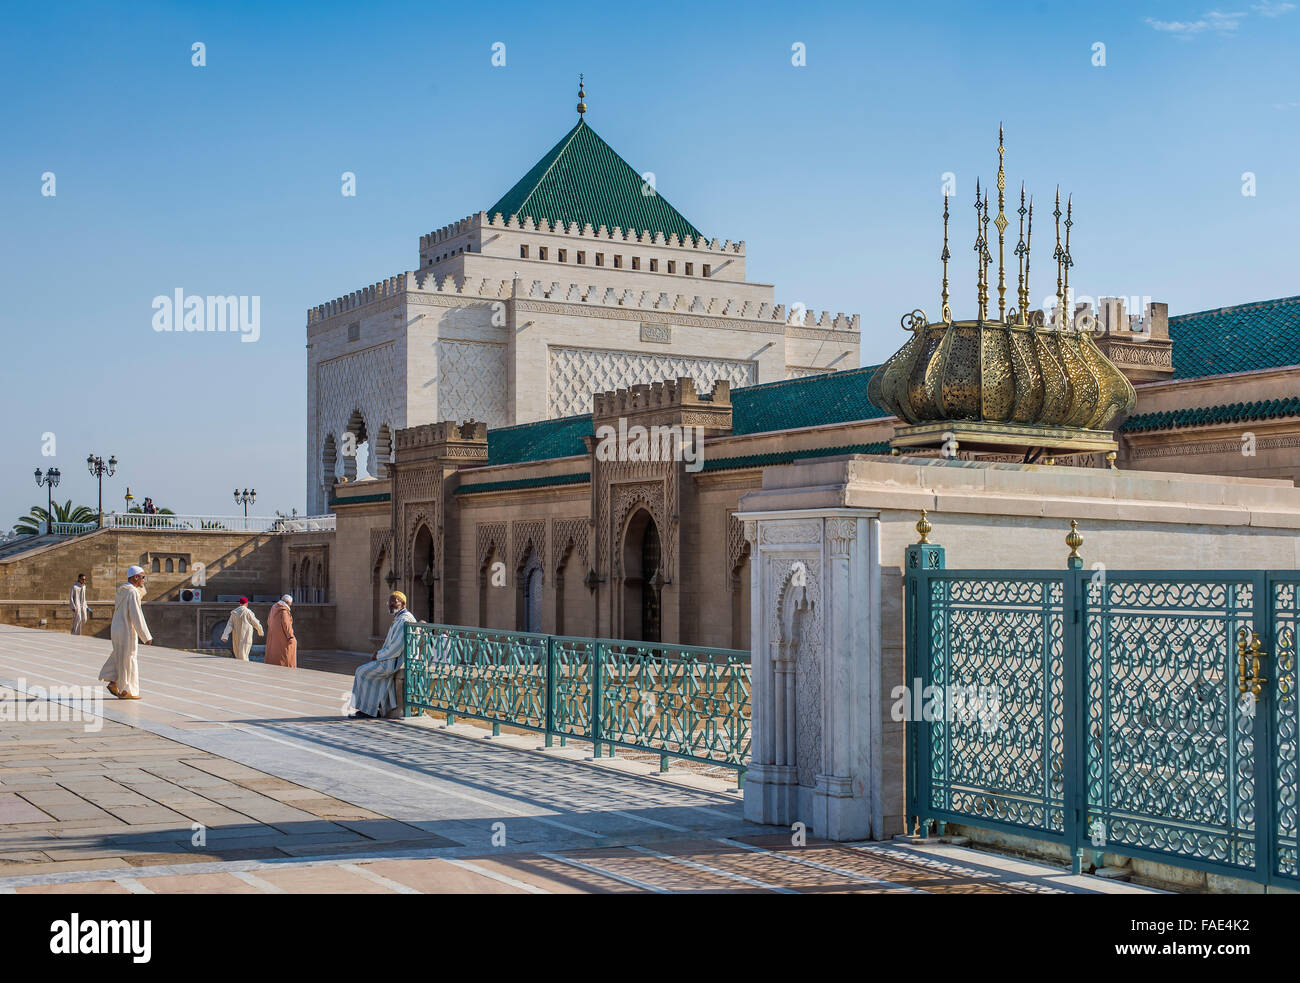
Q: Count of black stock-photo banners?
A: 1